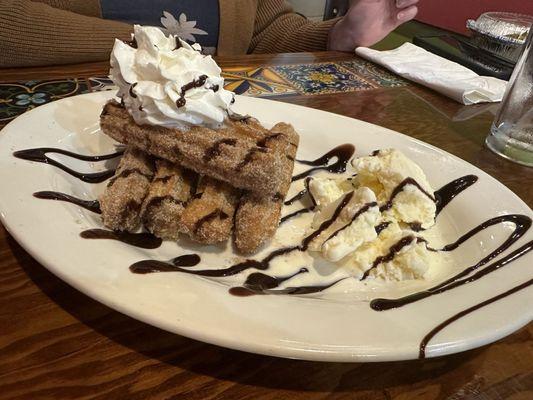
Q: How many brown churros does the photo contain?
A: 5